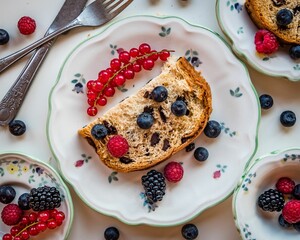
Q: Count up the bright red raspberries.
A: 7